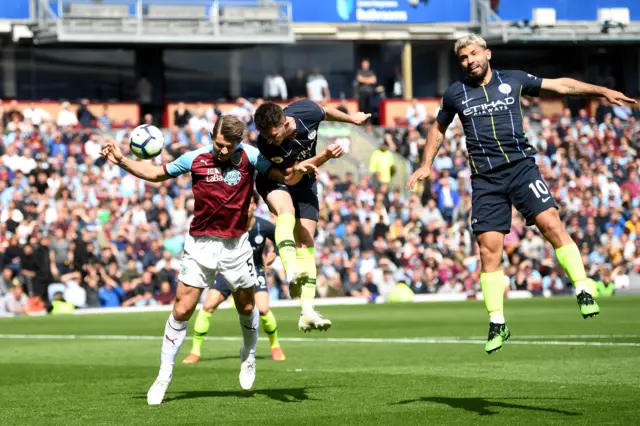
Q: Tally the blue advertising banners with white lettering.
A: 1